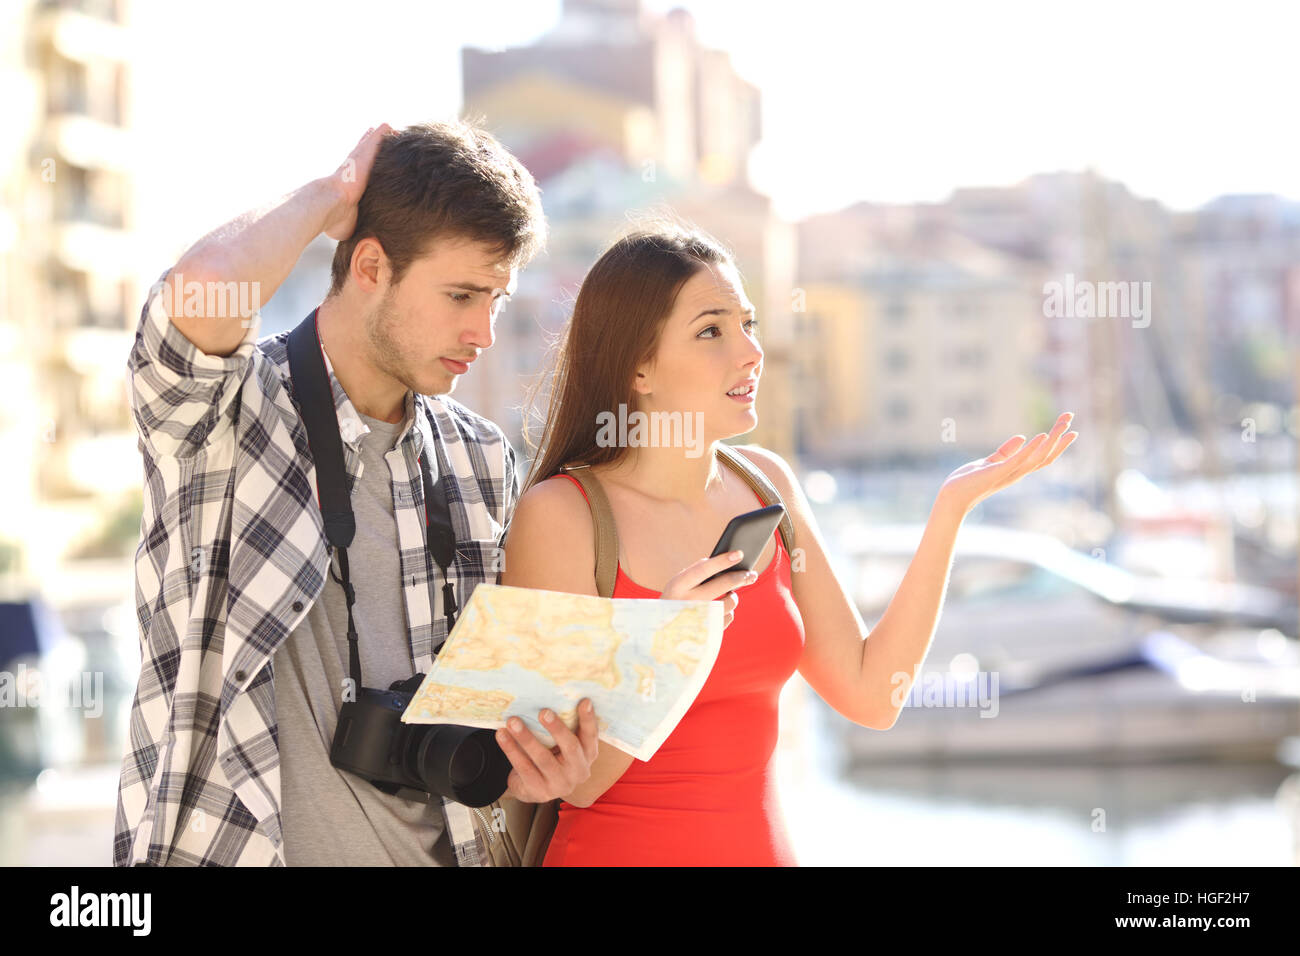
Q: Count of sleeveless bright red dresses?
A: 1